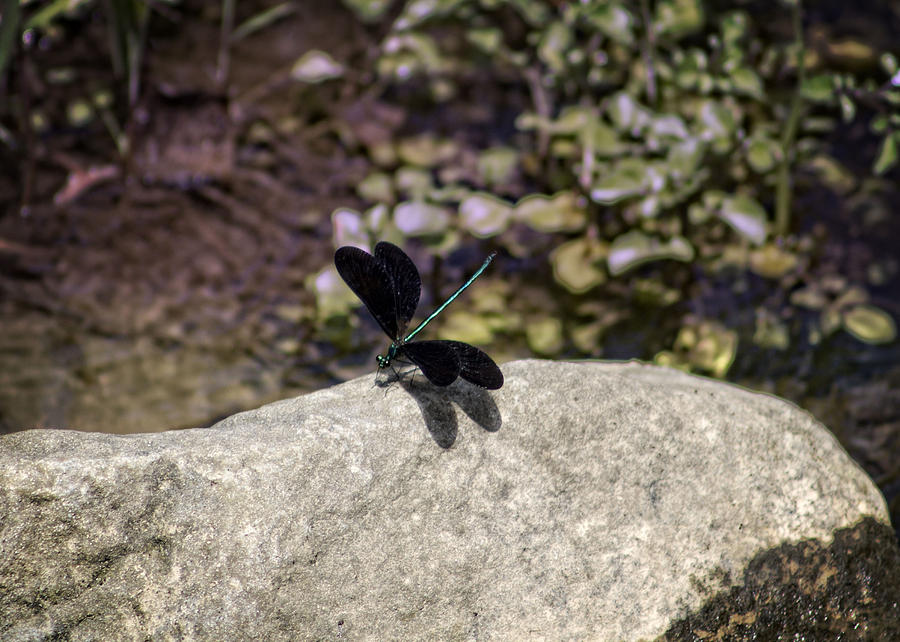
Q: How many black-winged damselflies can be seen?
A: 1